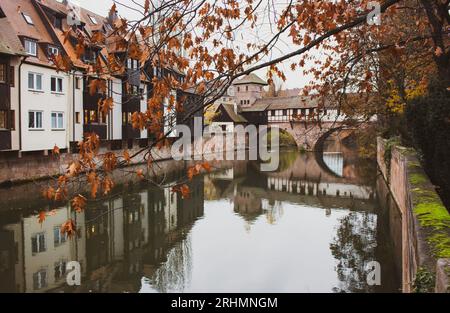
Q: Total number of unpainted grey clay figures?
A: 0